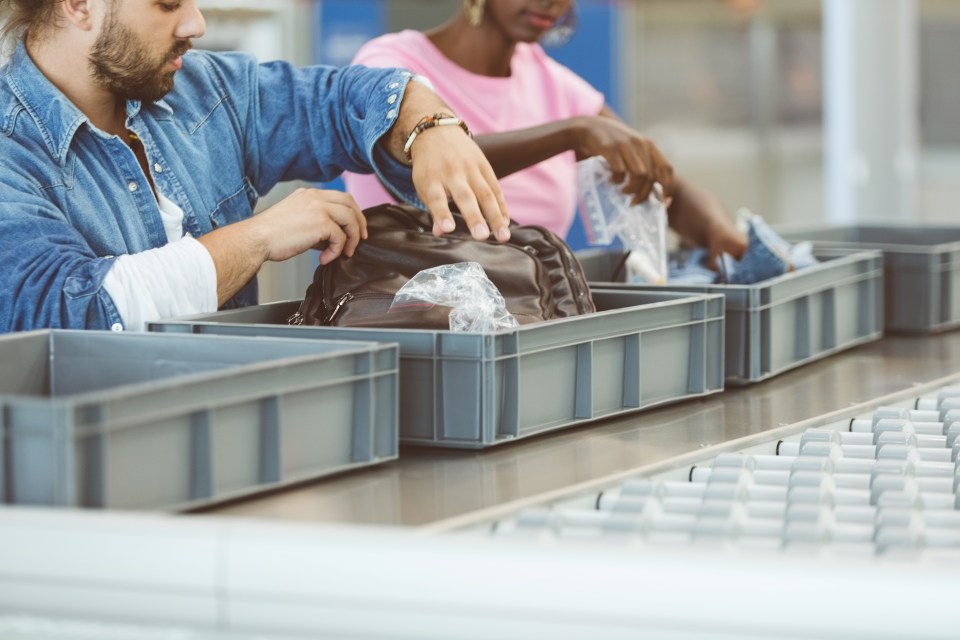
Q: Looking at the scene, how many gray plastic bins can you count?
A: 4